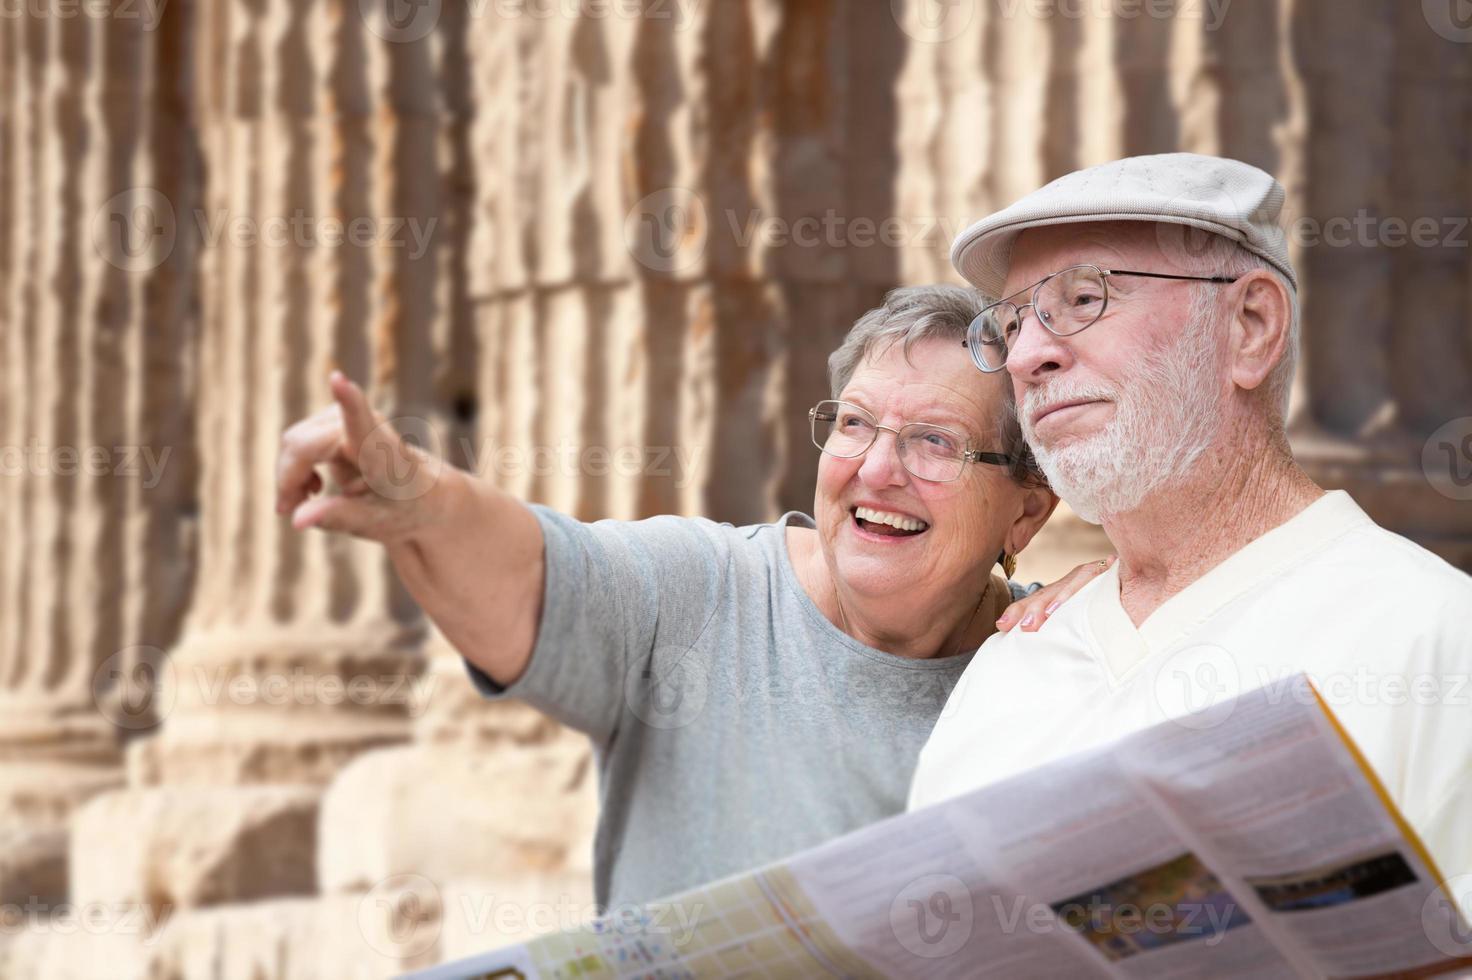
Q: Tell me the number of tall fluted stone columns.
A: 4